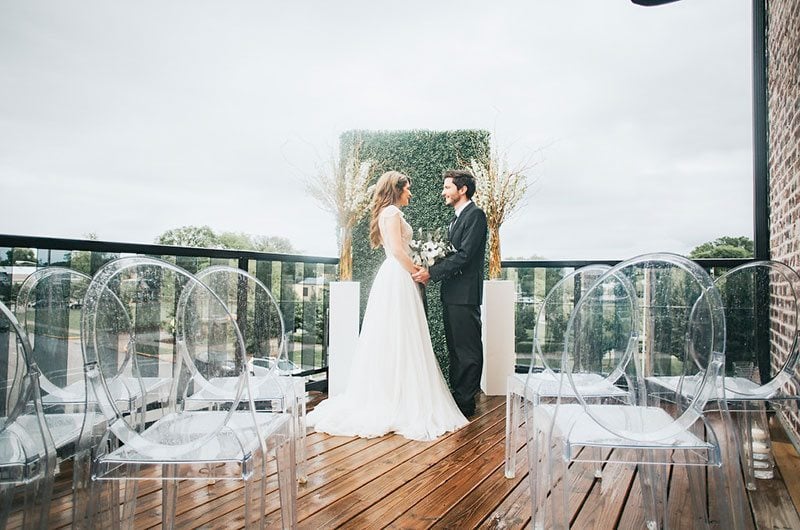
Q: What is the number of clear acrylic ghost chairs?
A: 7